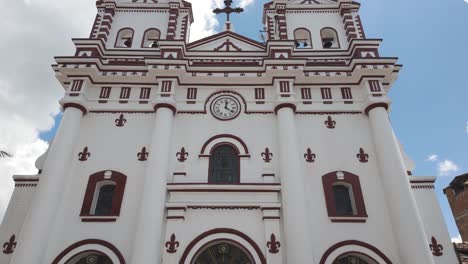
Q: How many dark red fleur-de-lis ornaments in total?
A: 12